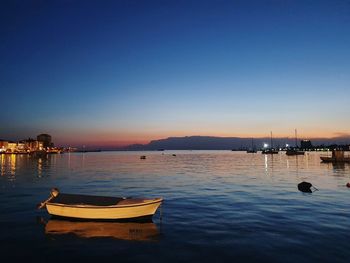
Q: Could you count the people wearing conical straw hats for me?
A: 0